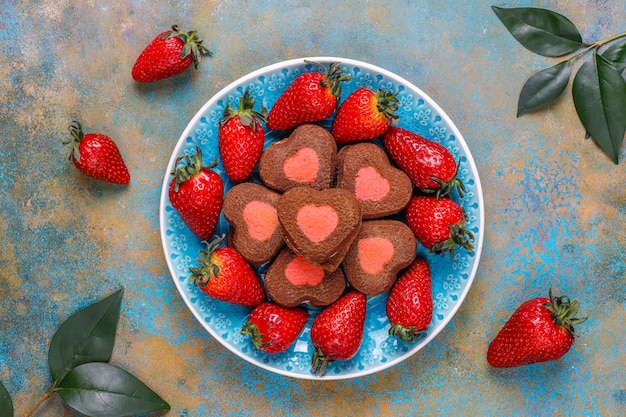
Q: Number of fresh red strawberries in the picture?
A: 13